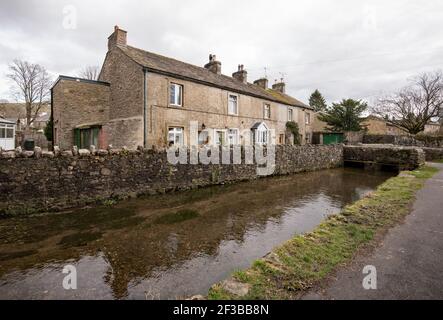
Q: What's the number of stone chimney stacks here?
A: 5